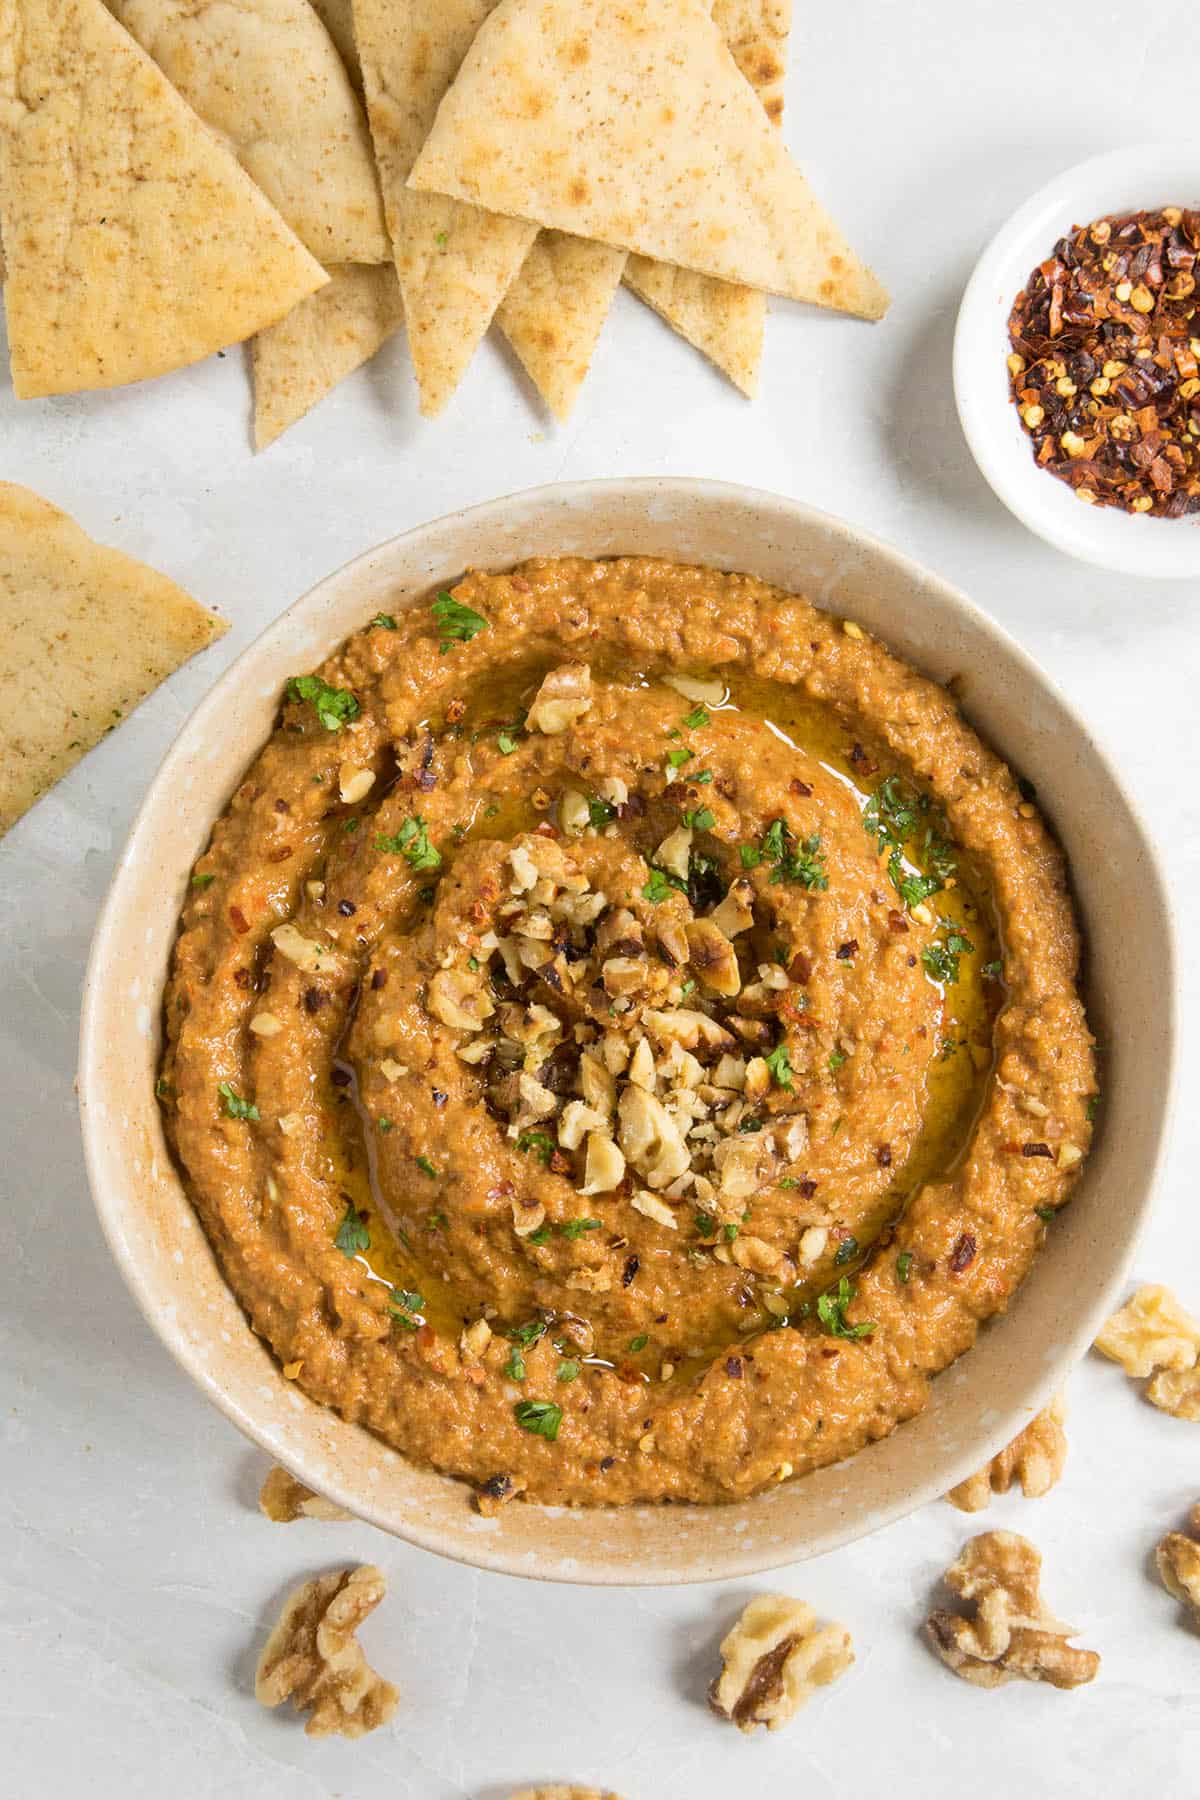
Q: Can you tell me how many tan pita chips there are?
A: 8